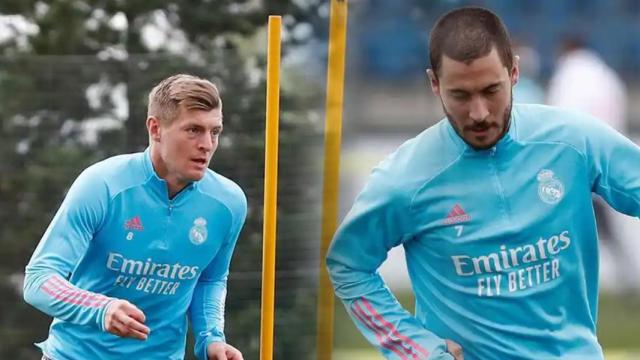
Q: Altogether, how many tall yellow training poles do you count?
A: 2